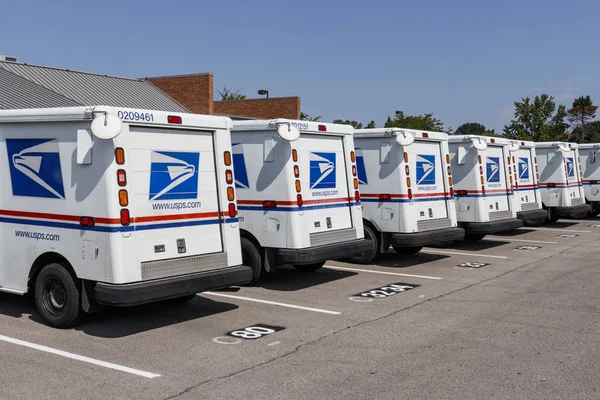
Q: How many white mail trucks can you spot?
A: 7